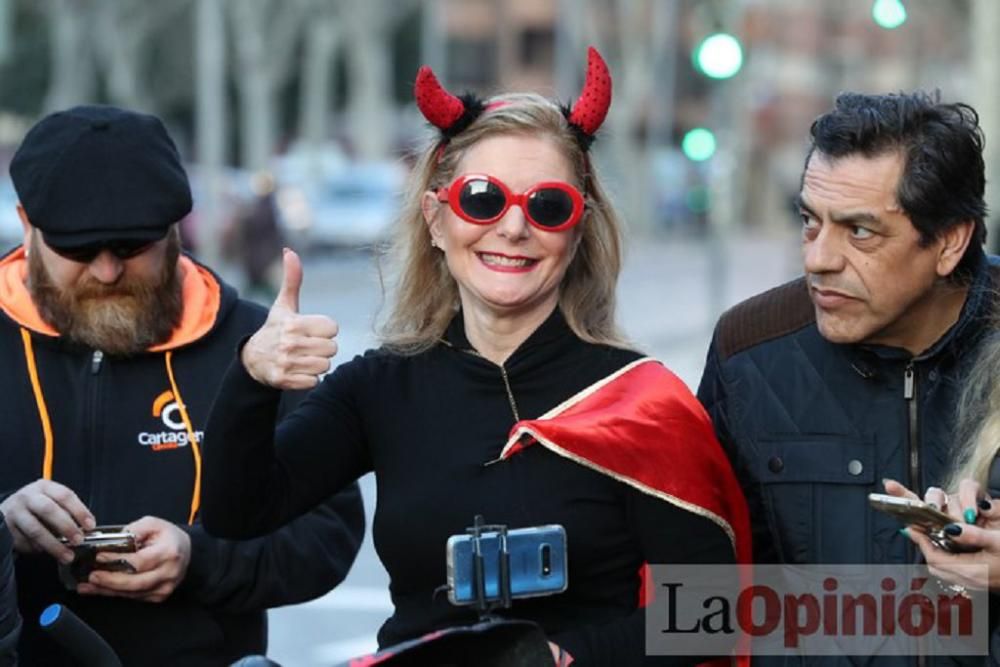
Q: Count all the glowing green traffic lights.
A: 3